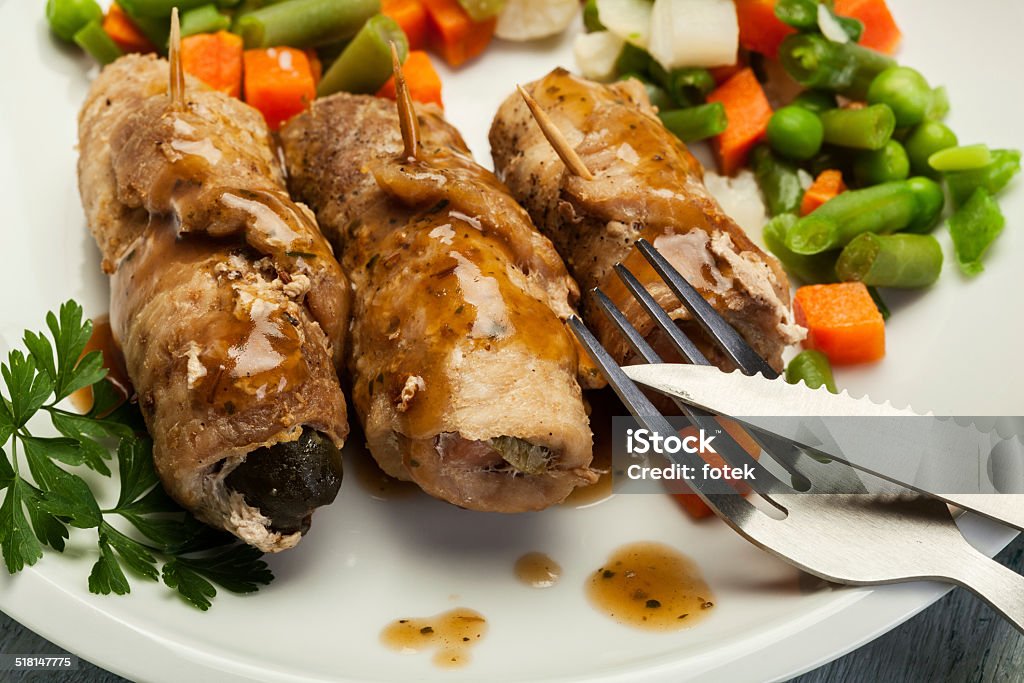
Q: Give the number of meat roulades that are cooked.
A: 3